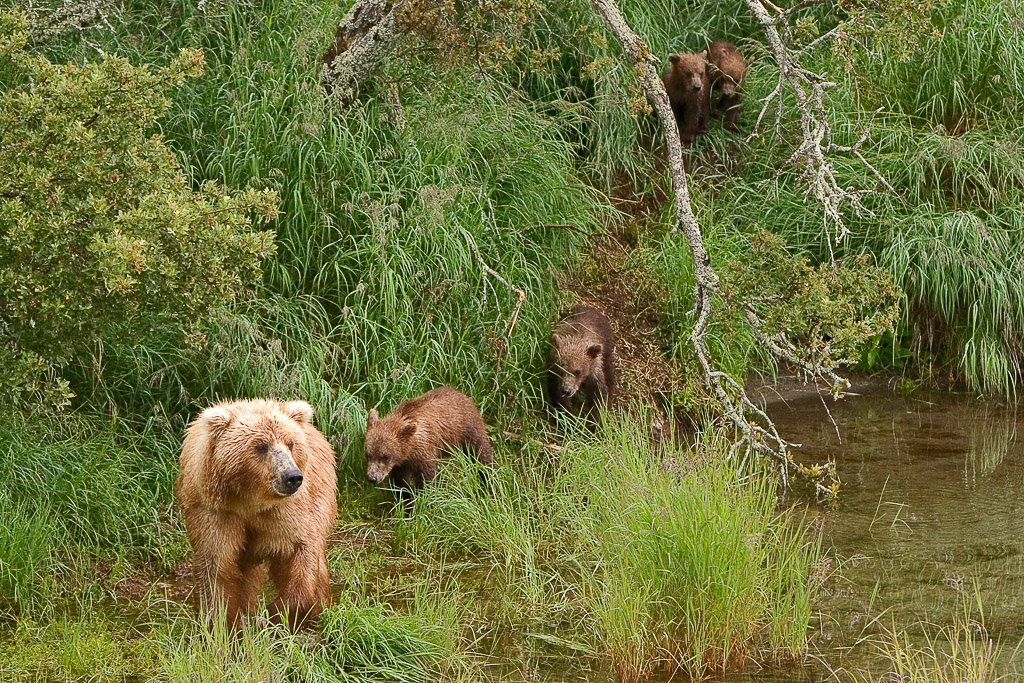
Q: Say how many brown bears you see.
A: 5